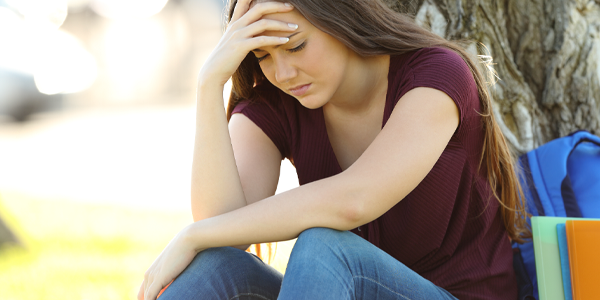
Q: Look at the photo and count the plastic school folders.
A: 3